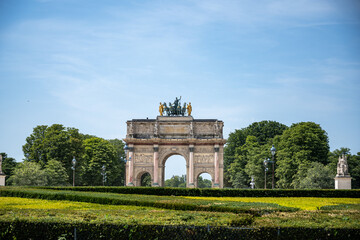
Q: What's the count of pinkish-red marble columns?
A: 4